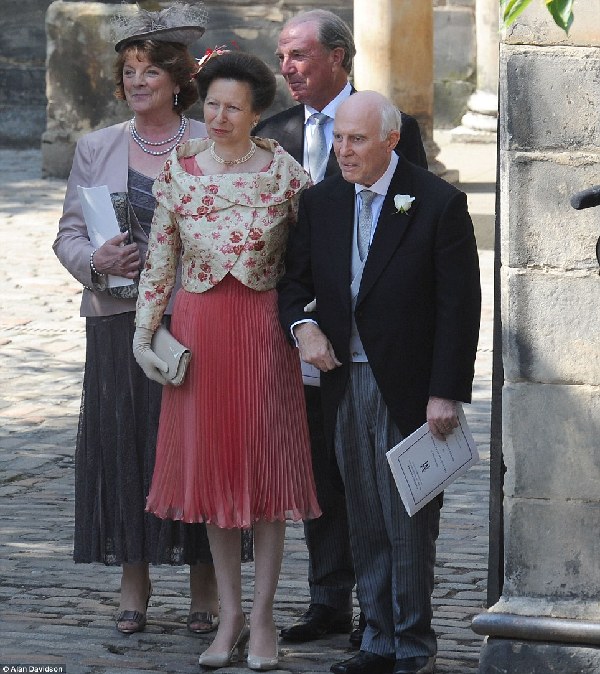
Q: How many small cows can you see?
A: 0